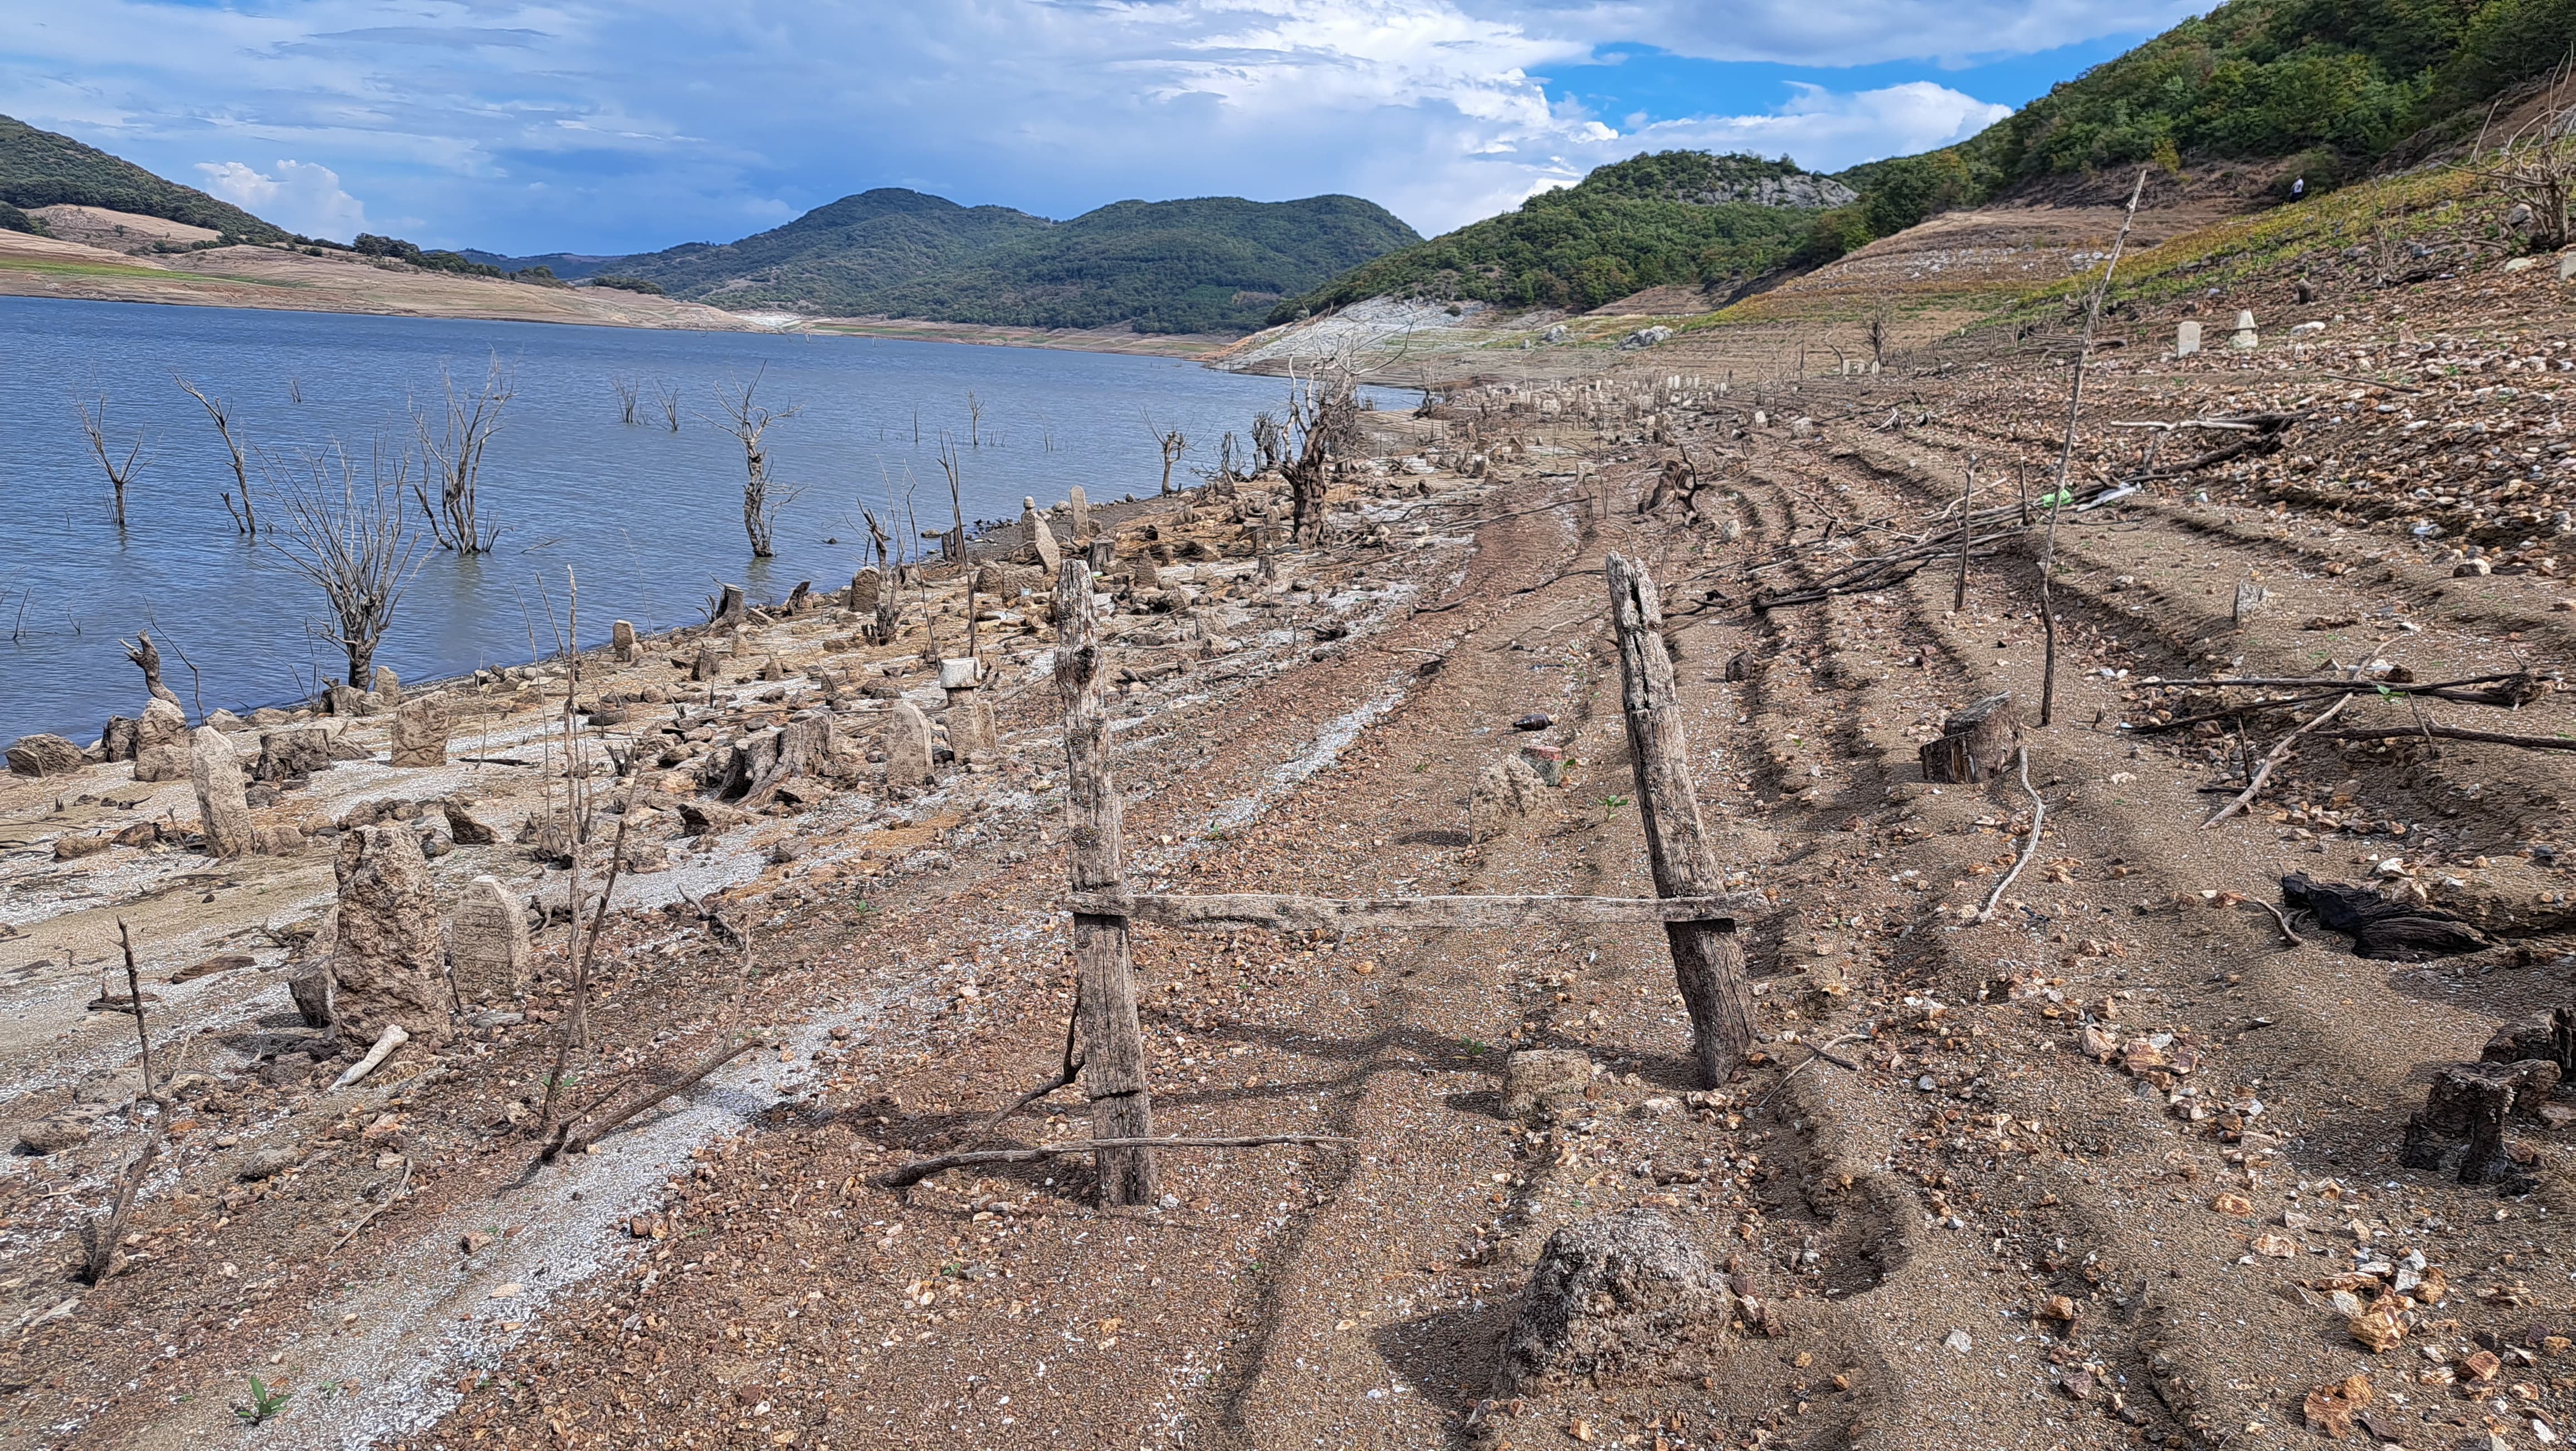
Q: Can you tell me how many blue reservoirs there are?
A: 1